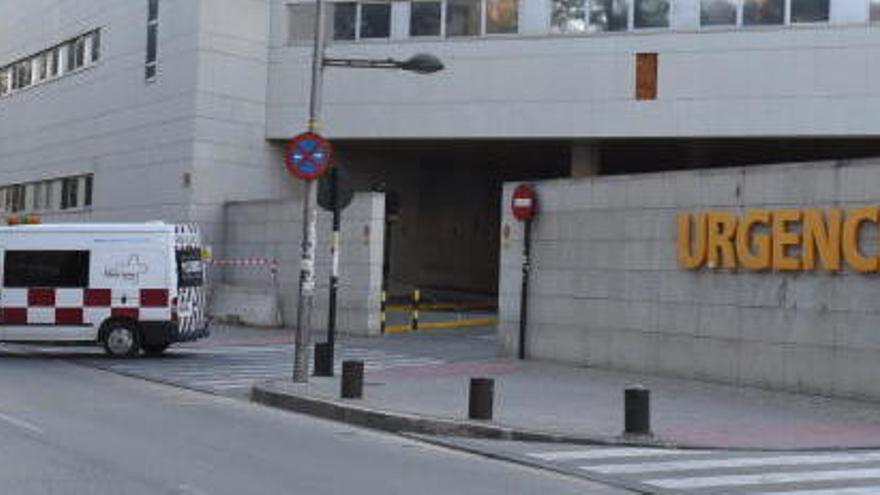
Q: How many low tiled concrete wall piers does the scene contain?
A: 2